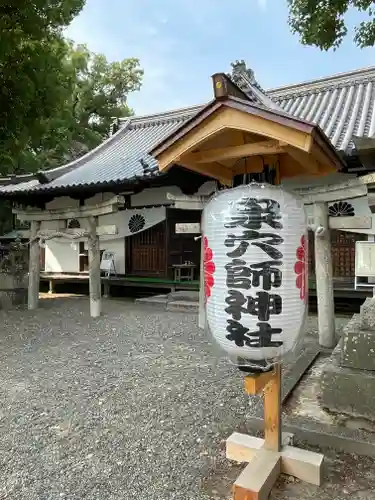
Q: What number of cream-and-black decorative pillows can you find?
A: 0